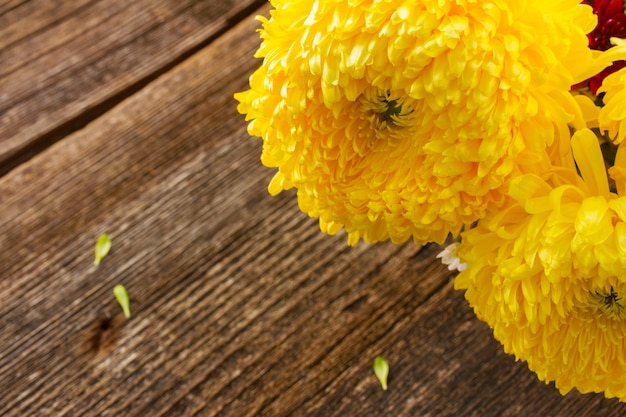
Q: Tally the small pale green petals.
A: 3